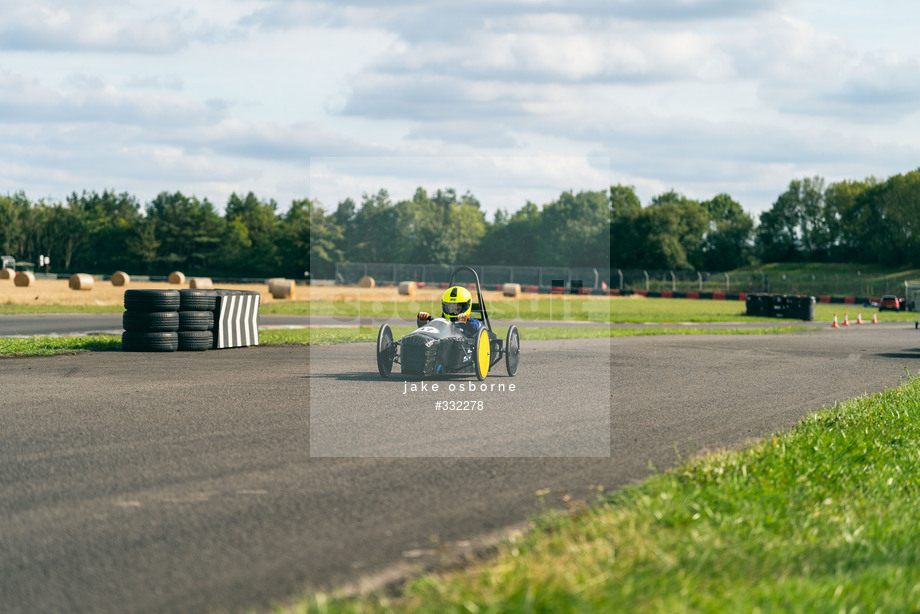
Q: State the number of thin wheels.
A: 3